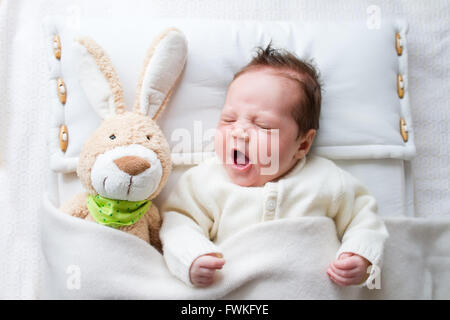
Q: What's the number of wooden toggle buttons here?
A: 6